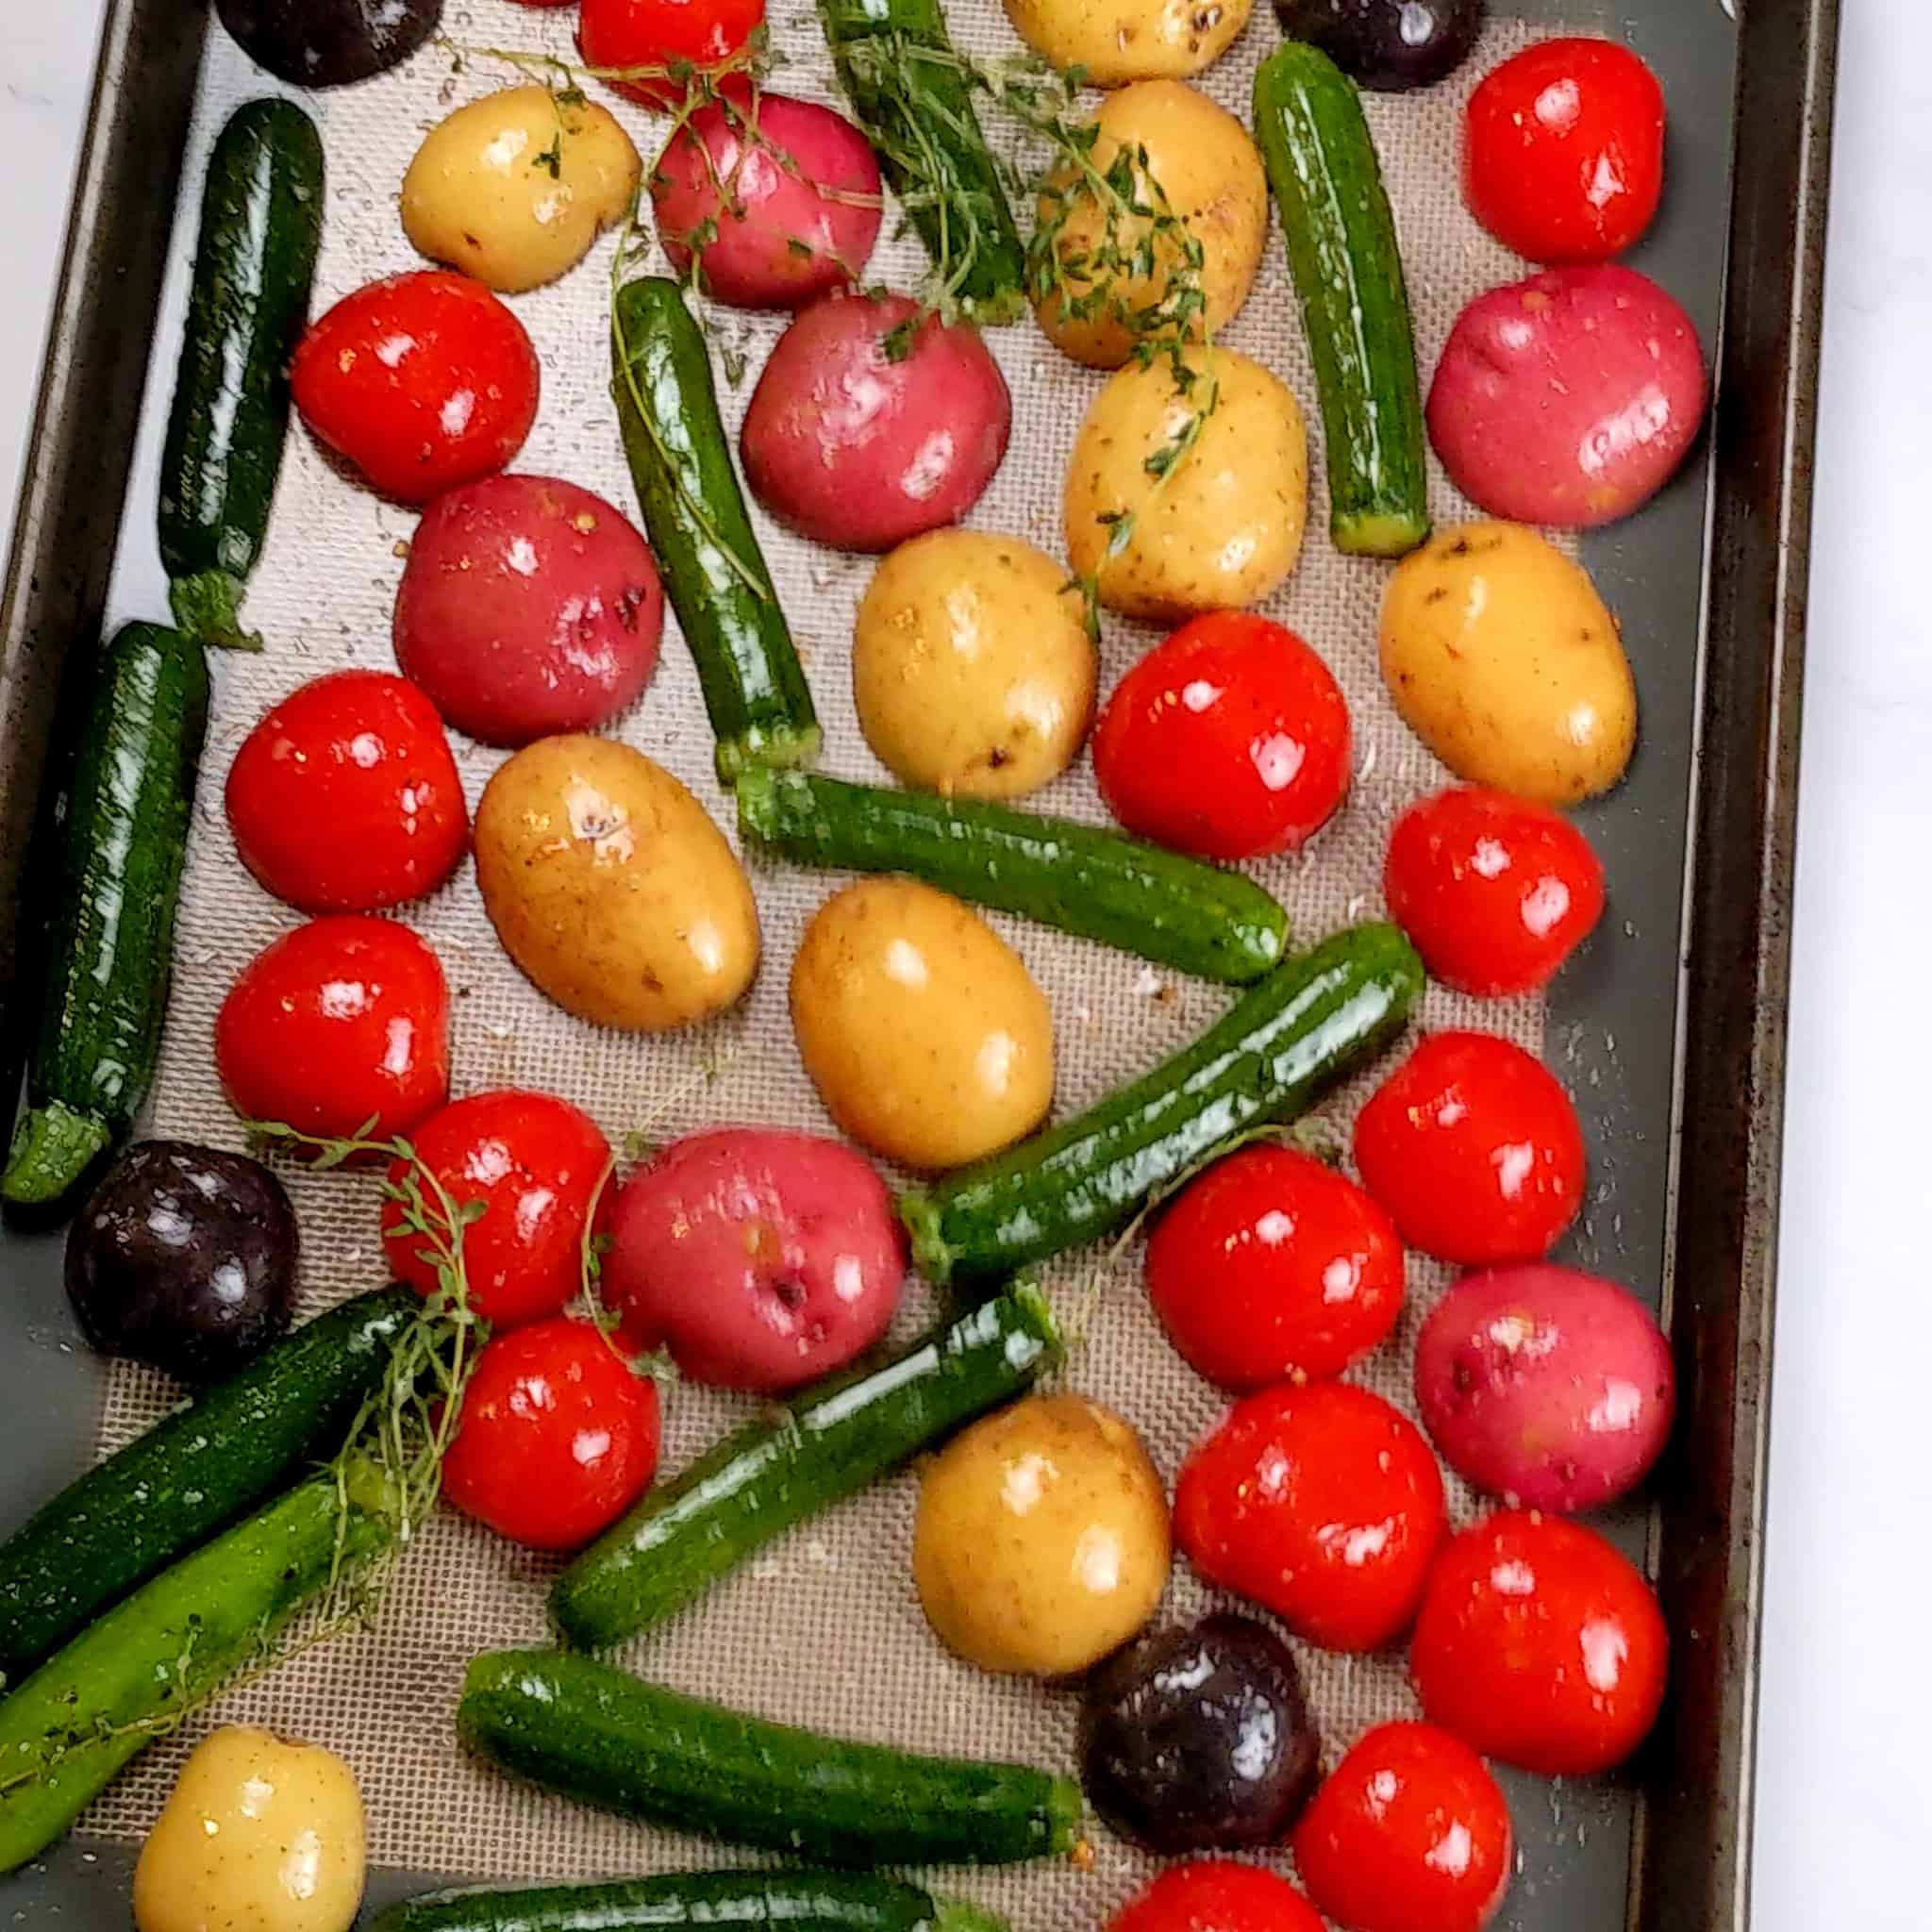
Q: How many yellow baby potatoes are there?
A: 10